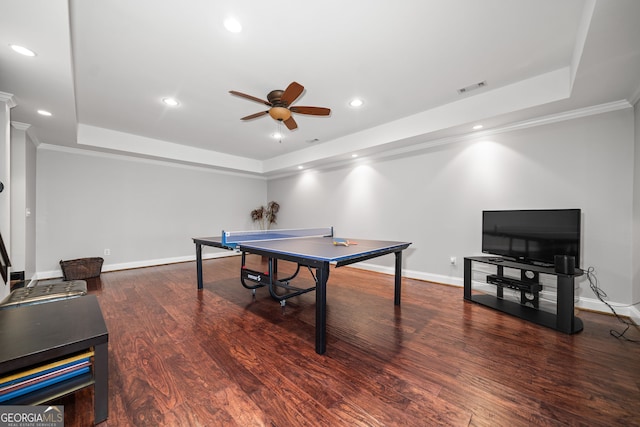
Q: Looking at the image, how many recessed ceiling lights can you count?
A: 9